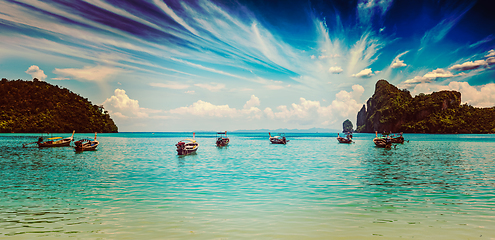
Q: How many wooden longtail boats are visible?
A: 8